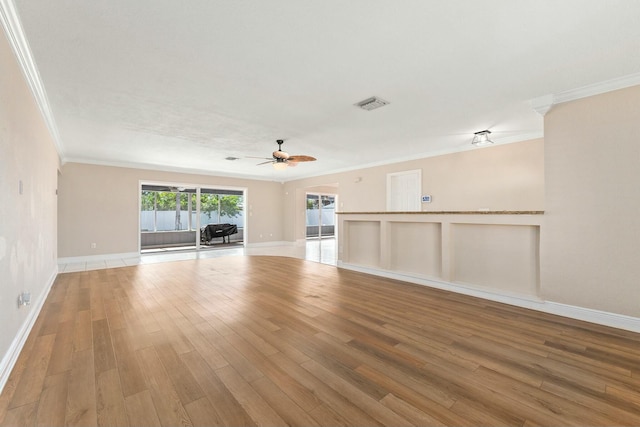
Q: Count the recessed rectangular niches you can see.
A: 3